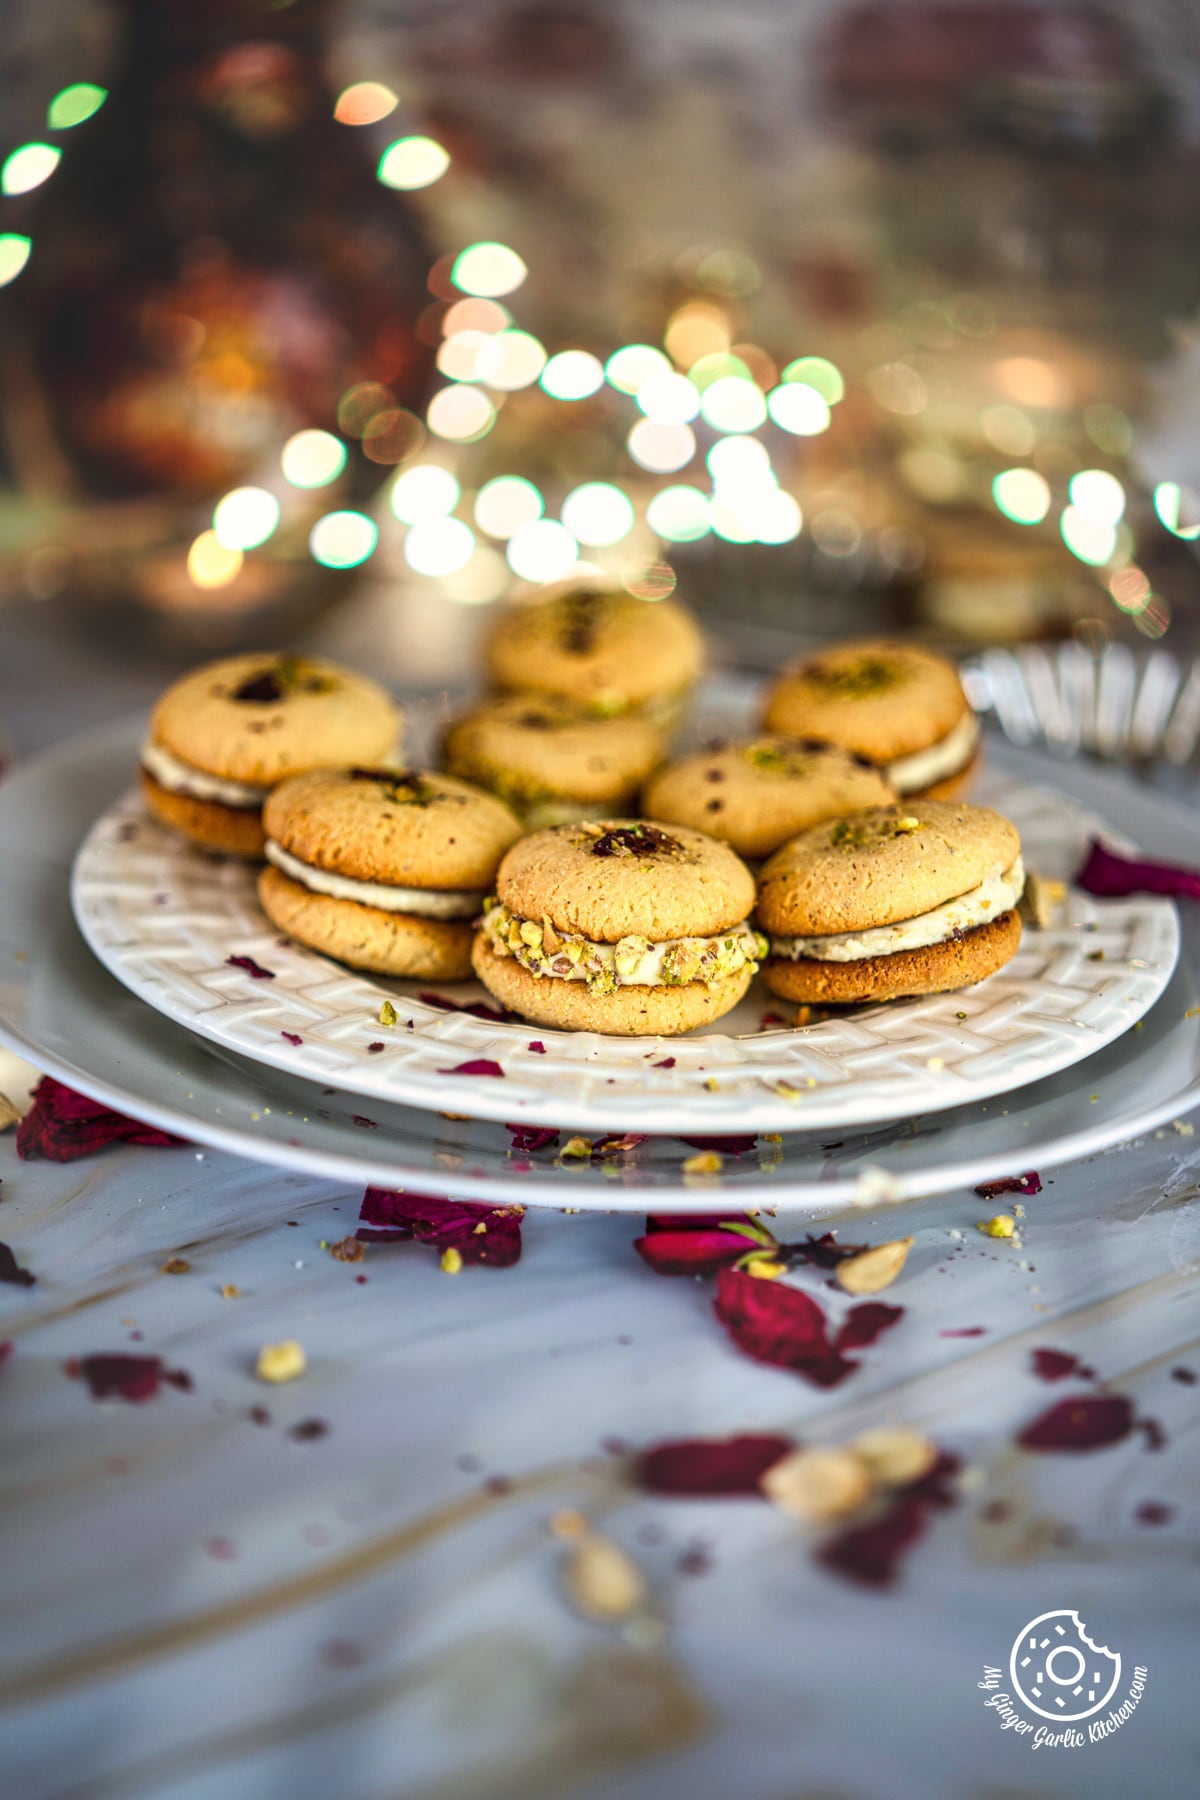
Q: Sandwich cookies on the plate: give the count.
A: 8